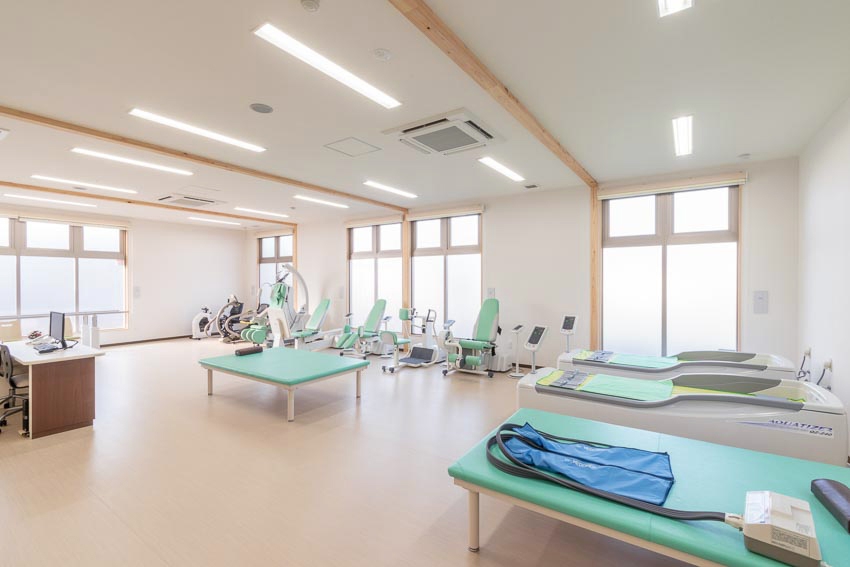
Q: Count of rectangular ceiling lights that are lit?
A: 12